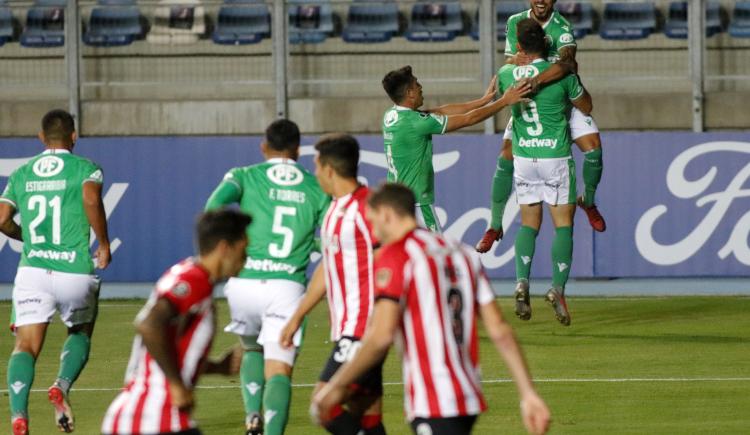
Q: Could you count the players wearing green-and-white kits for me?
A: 5